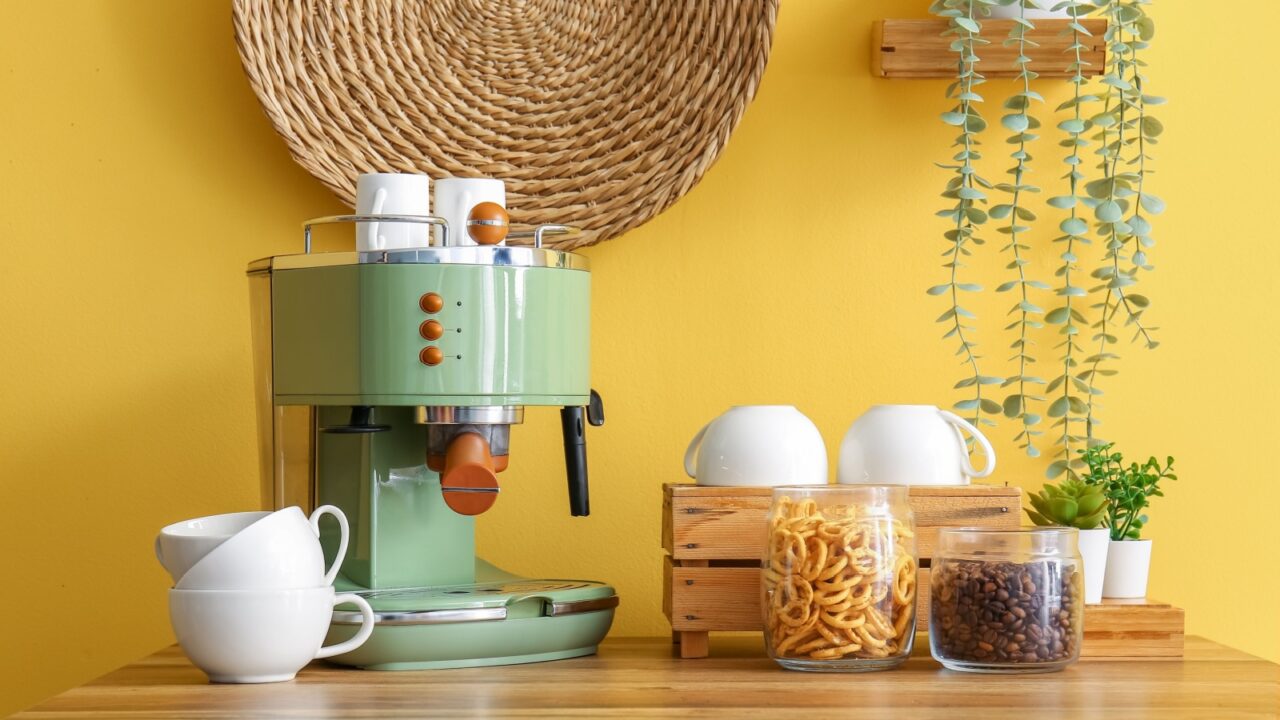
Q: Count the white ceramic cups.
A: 7